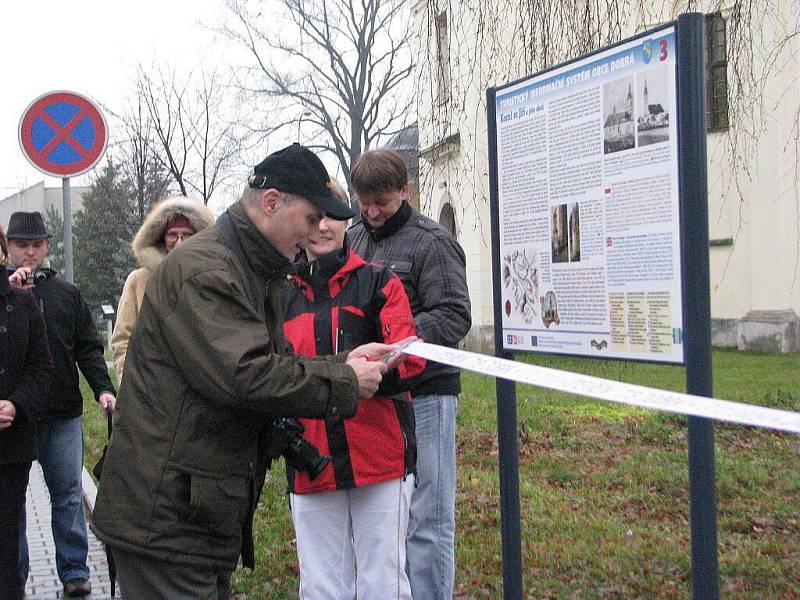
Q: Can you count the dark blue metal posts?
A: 2